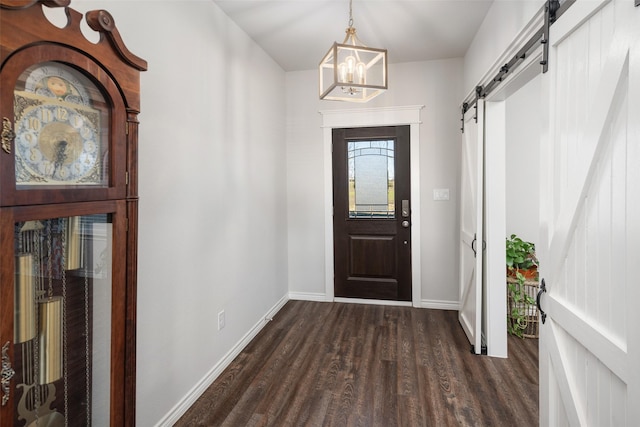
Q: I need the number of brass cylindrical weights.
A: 3